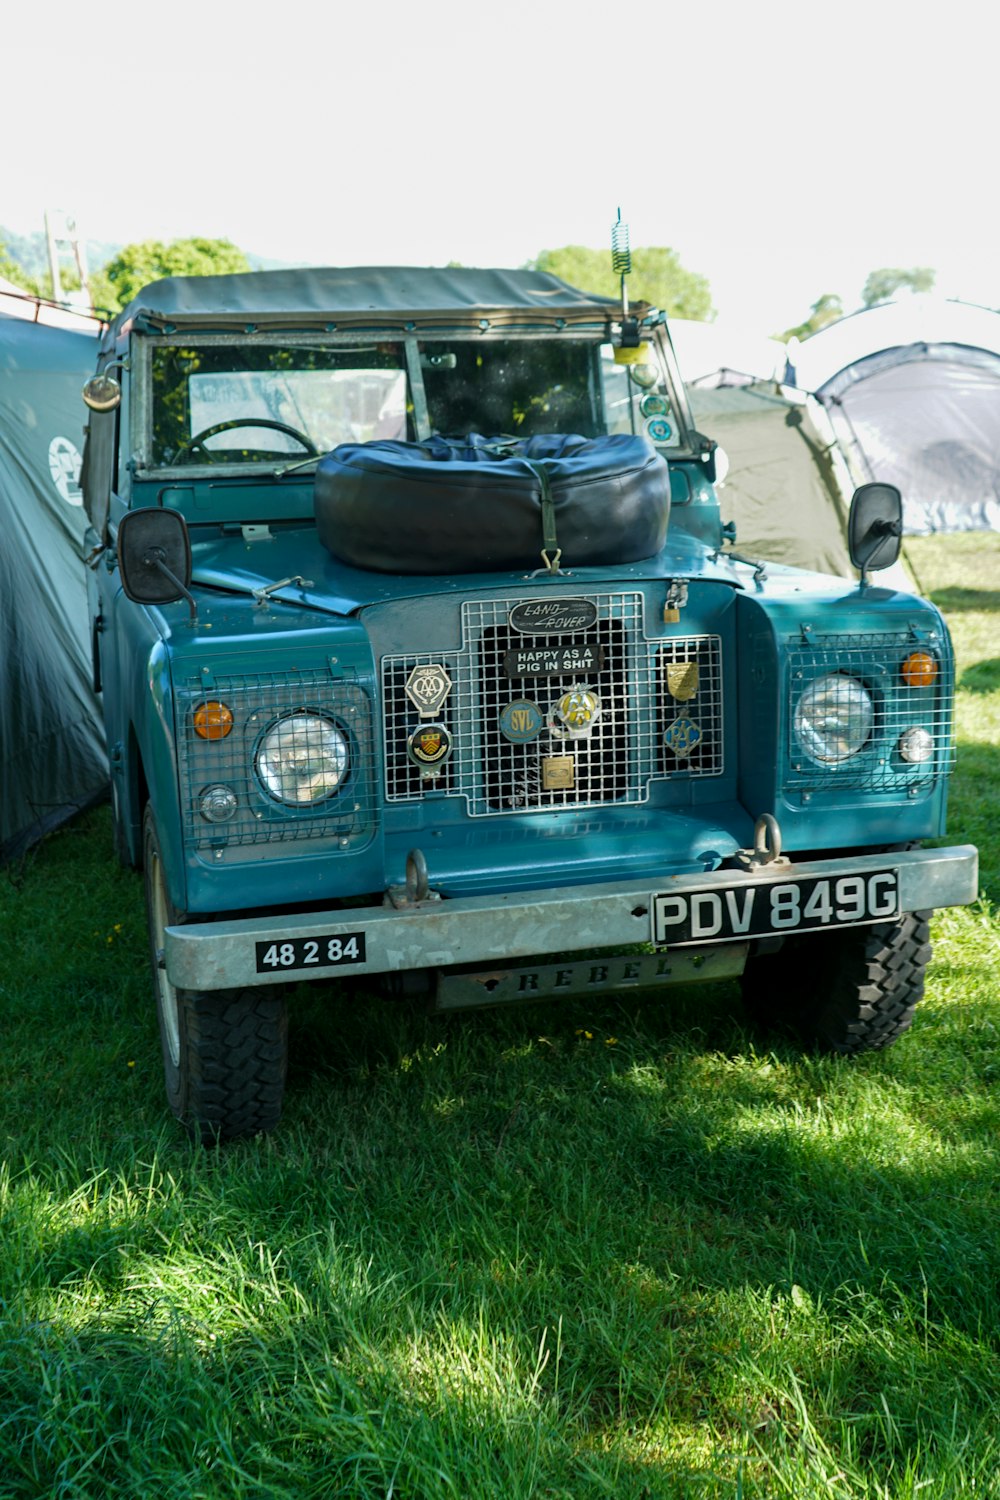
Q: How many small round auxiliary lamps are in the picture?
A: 4